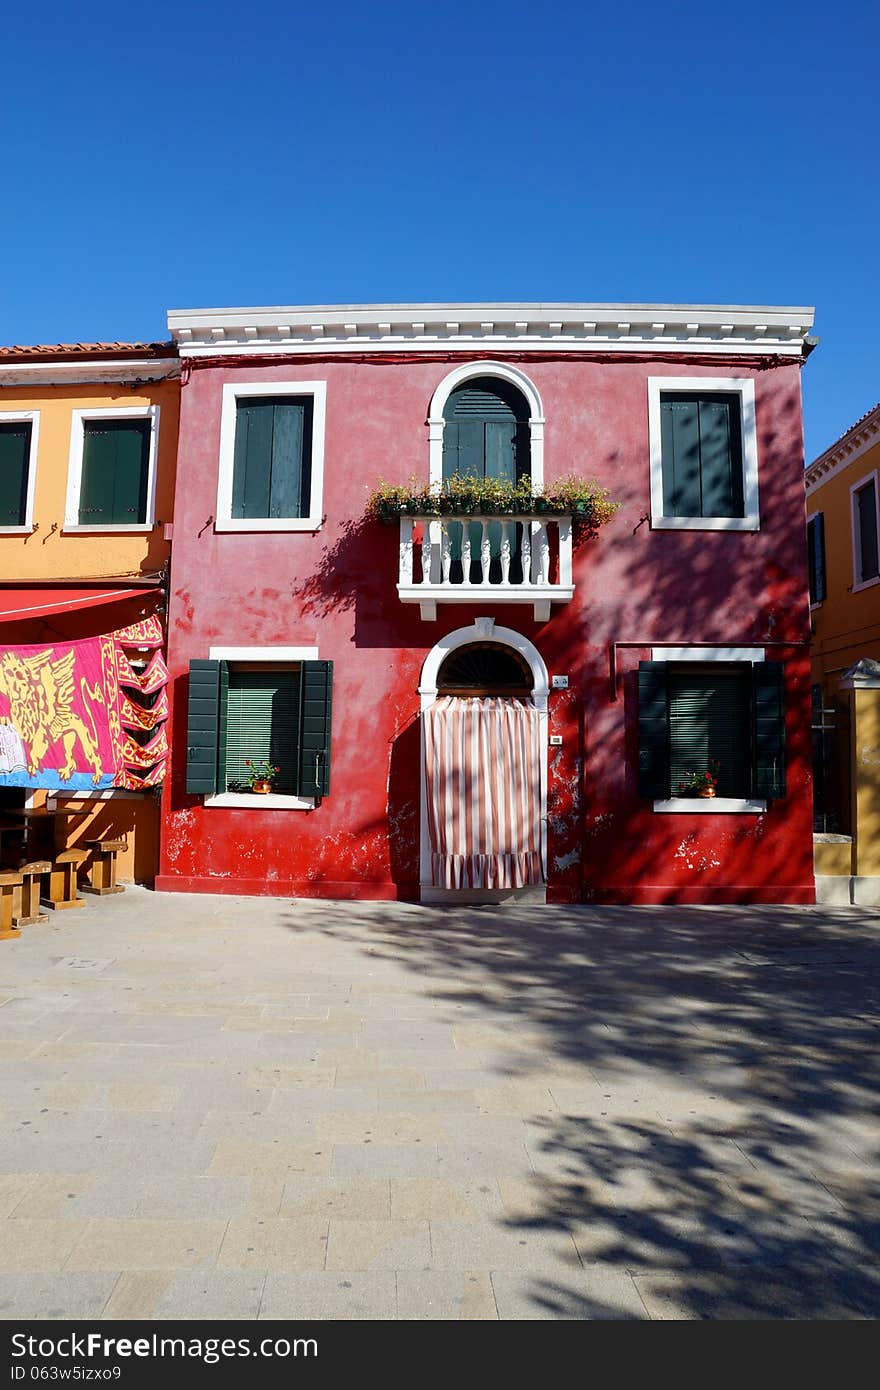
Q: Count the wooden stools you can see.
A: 4